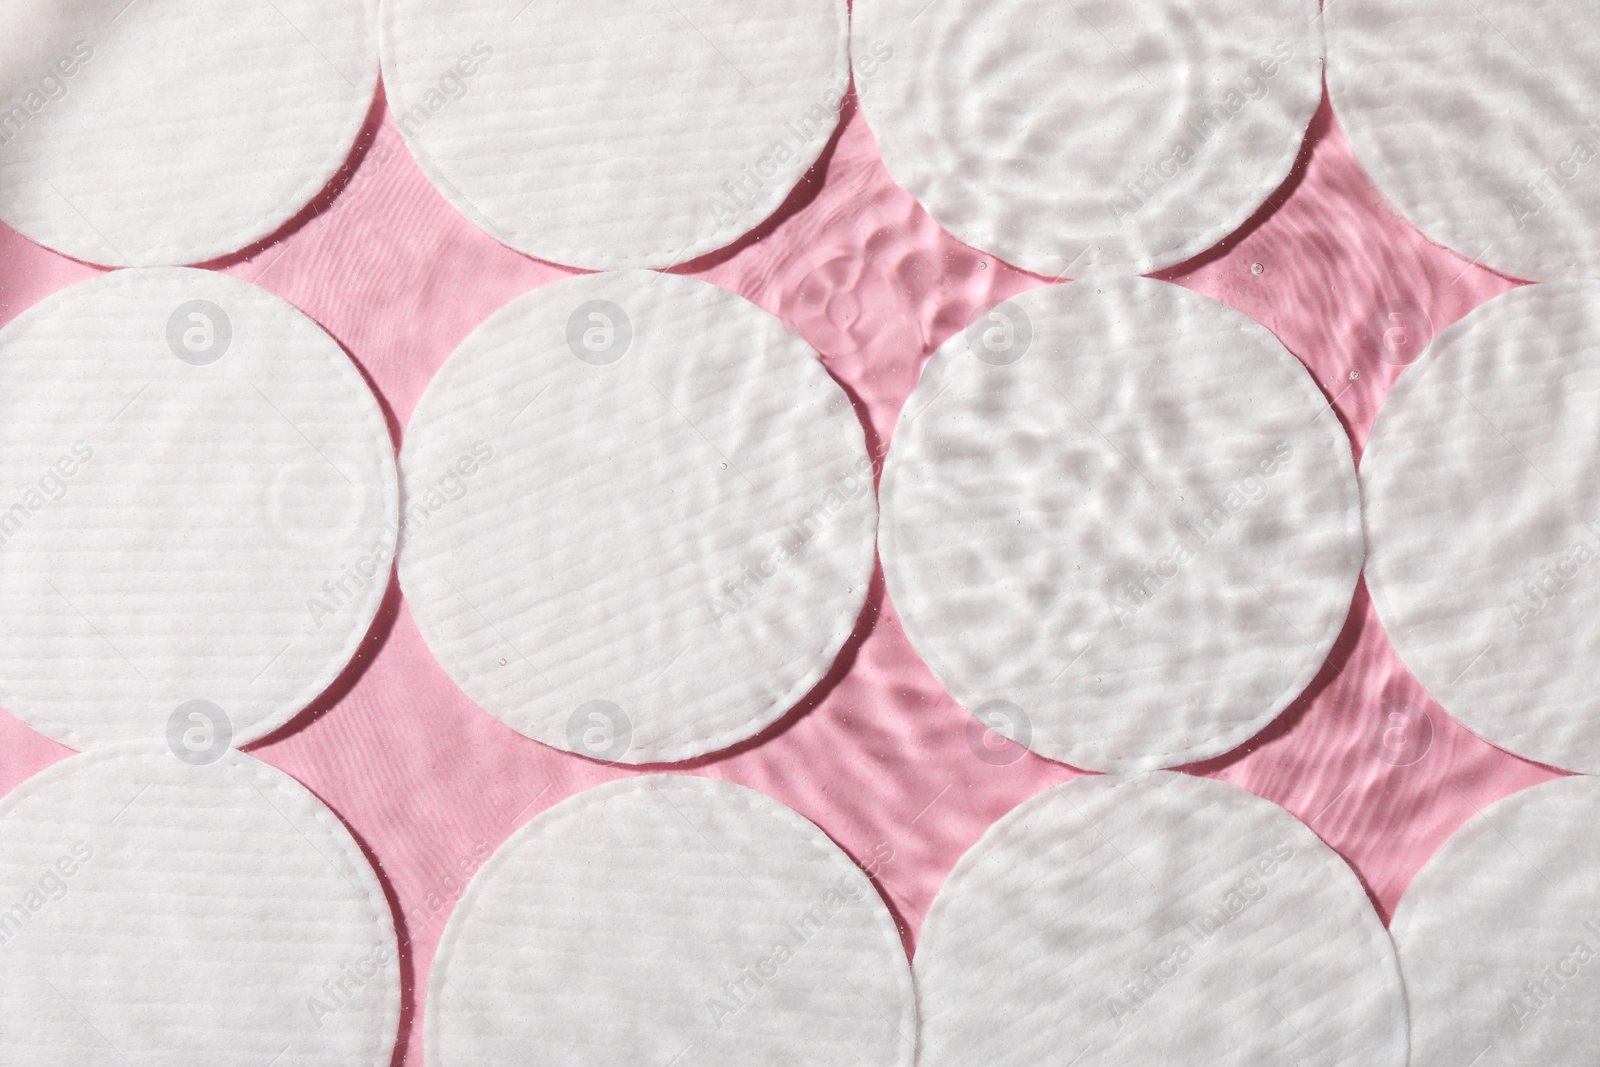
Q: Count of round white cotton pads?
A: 12